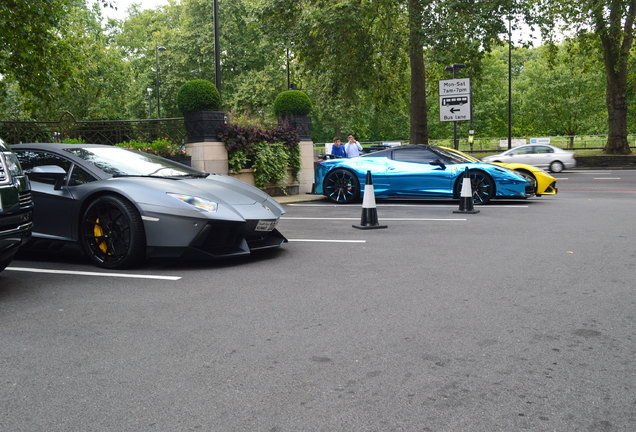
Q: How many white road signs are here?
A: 1